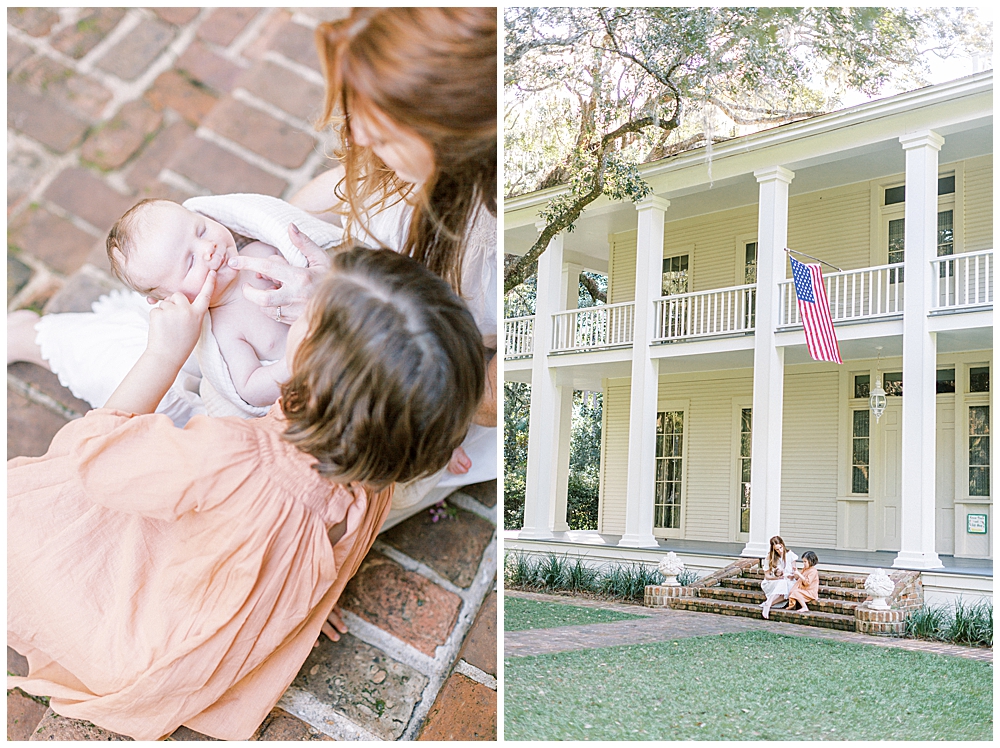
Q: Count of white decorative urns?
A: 2